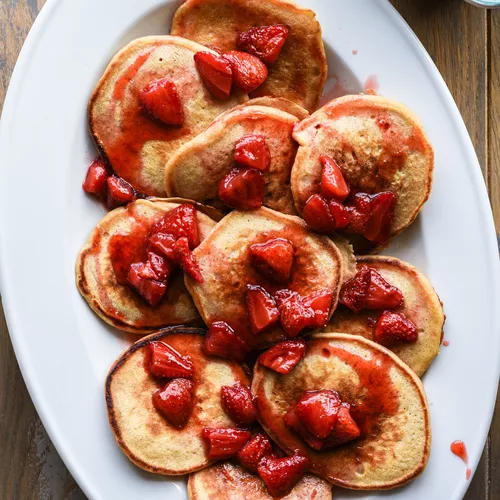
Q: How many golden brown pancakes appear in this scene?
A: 10